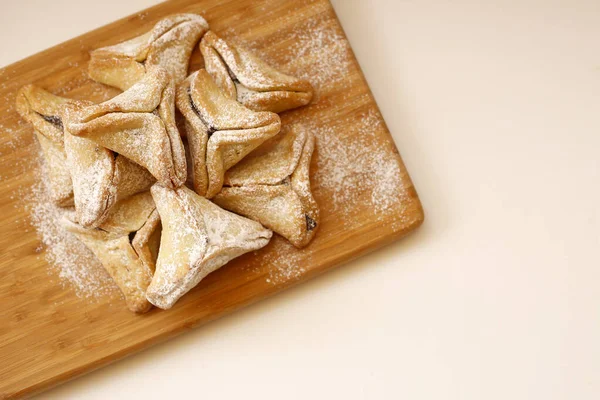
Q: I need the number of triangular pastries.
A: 9